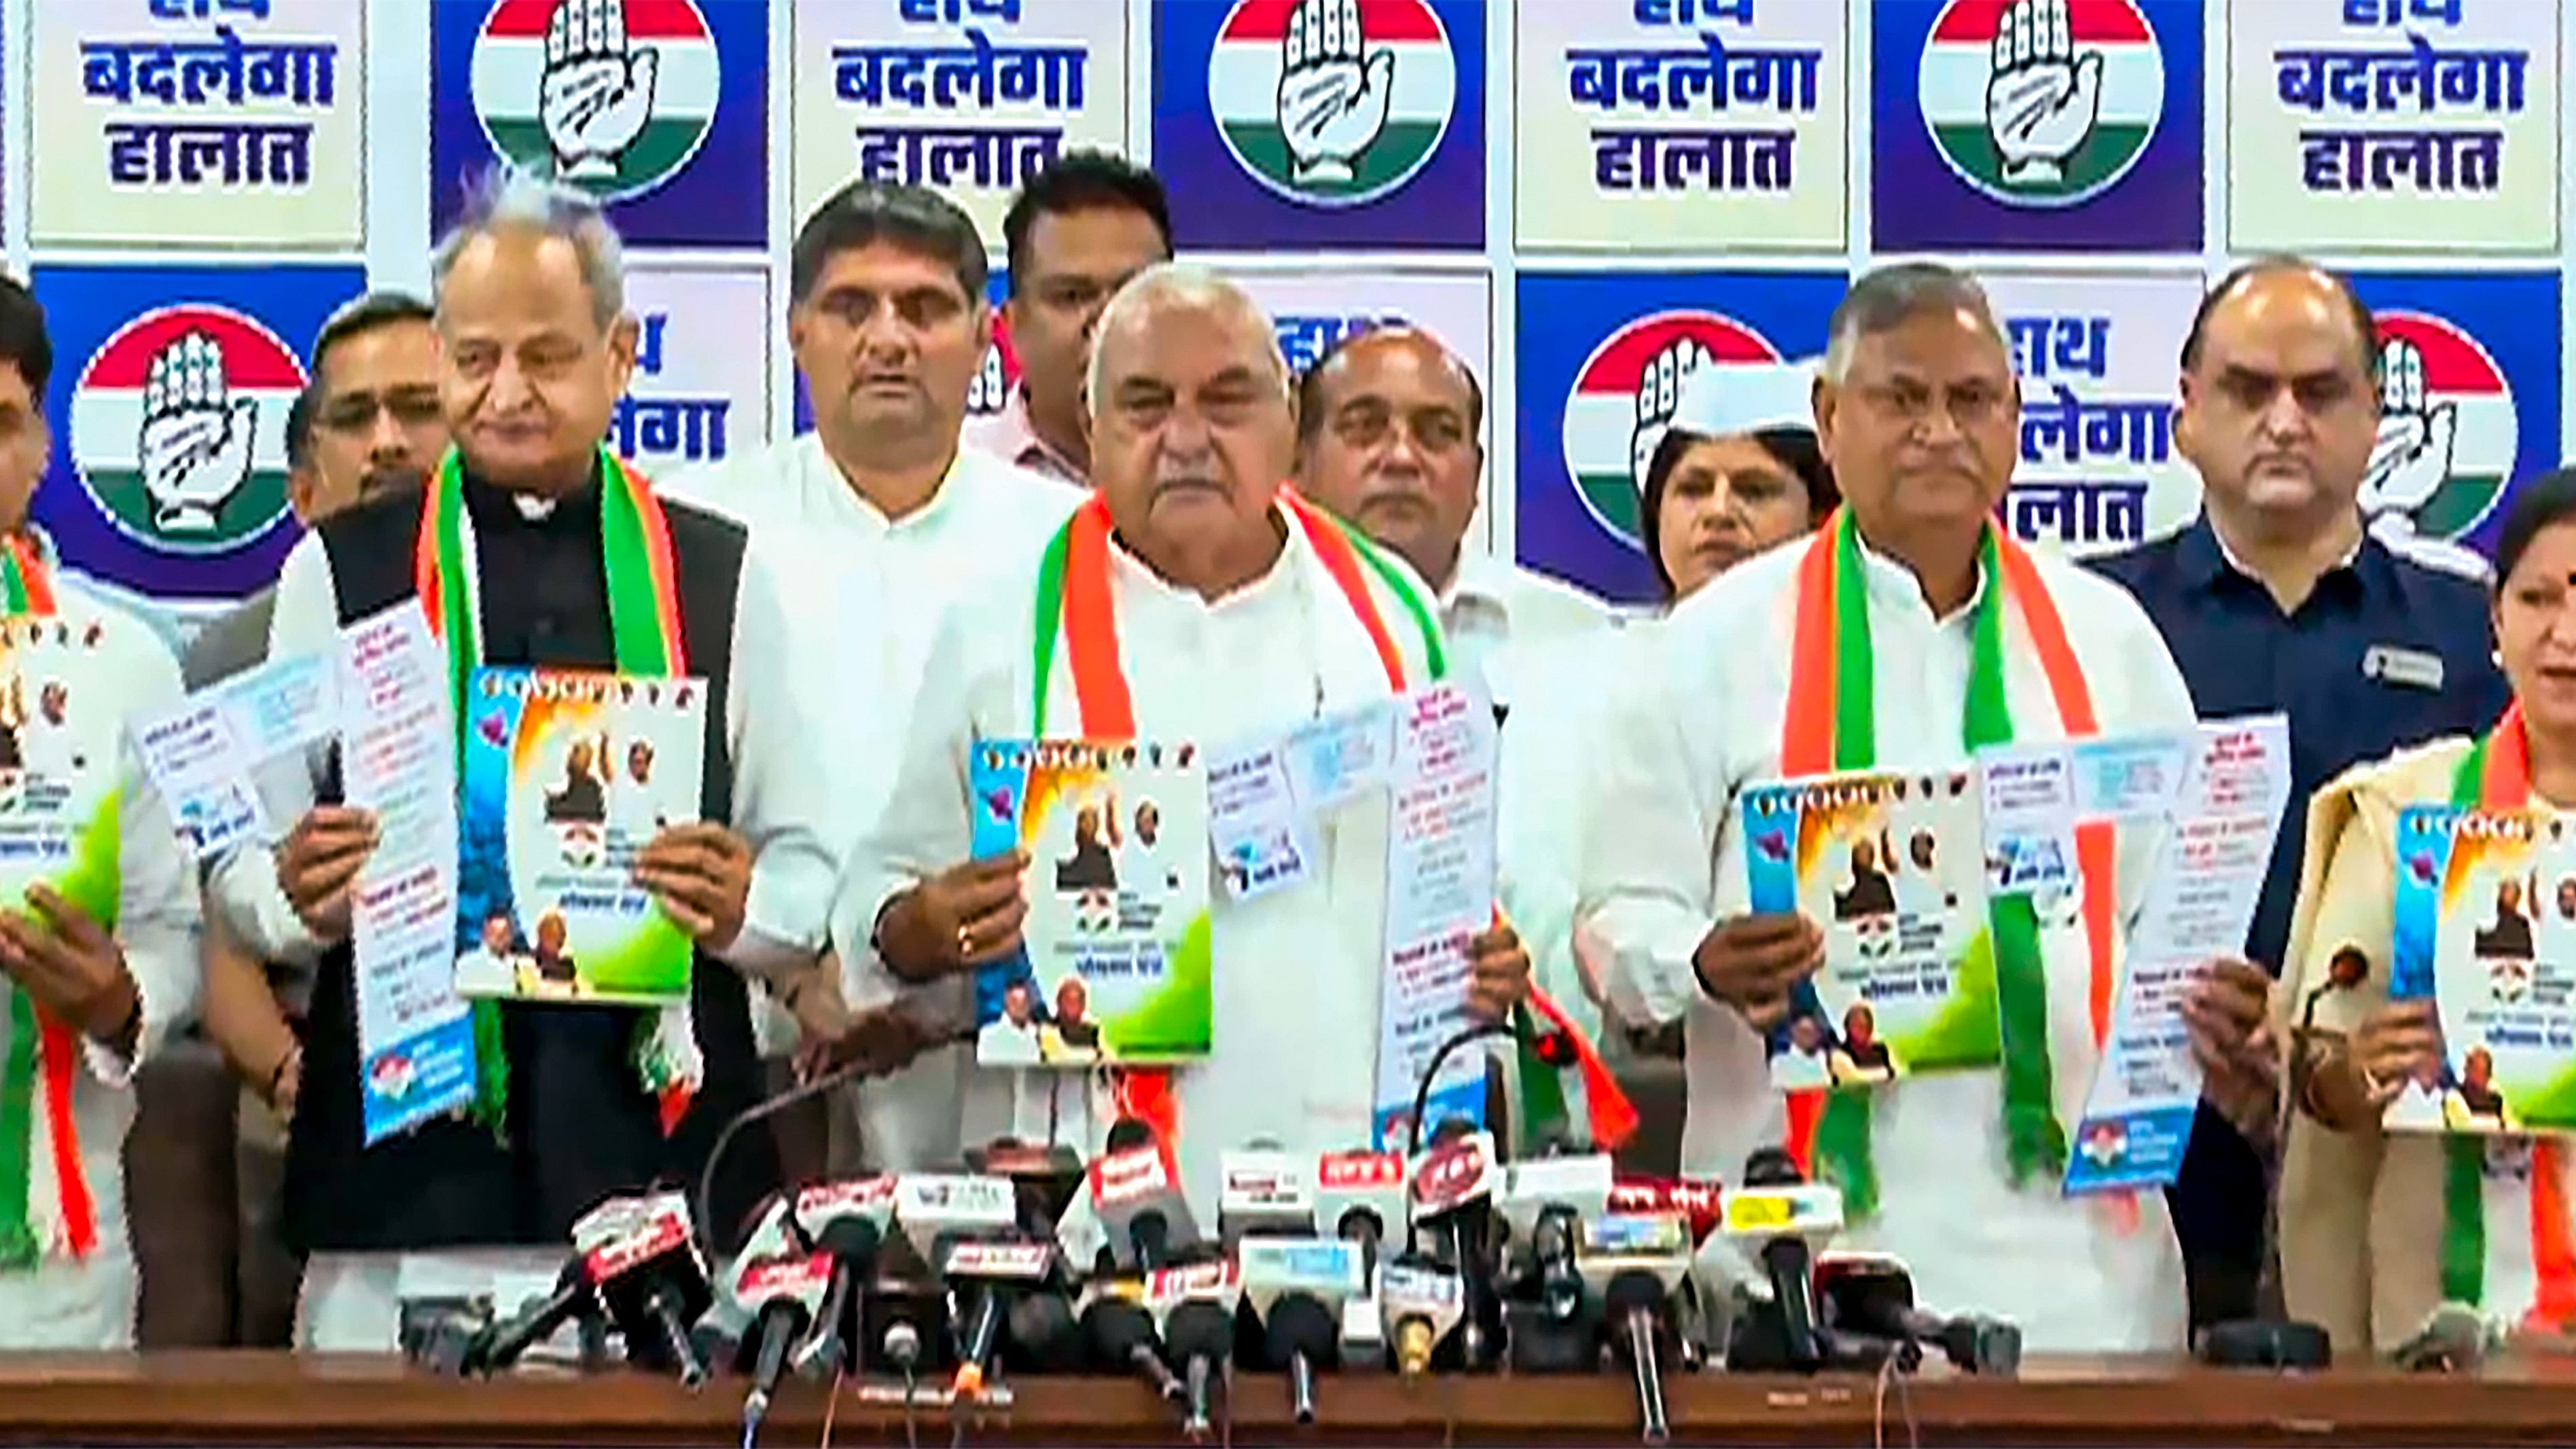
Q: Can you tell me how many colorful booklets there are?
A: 5